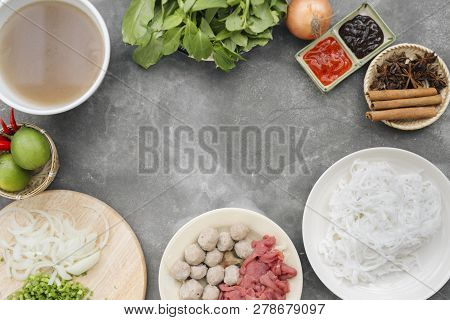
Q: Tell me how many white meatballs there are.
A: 12